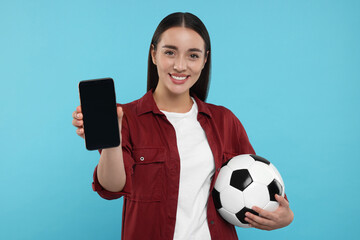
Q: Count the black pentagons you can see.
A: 6